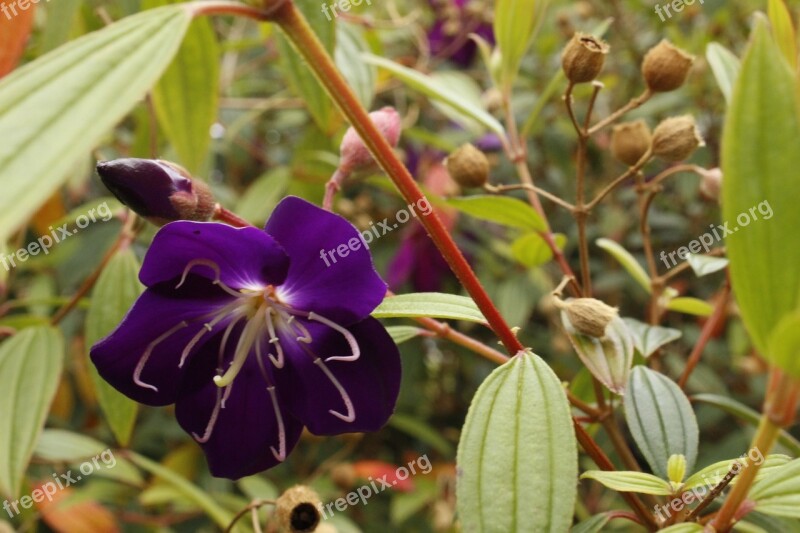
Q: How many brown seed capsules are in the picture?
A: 7